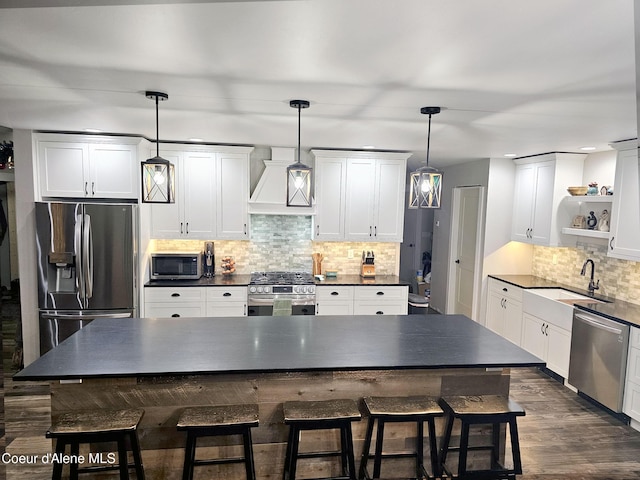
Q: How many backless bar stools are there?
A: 5